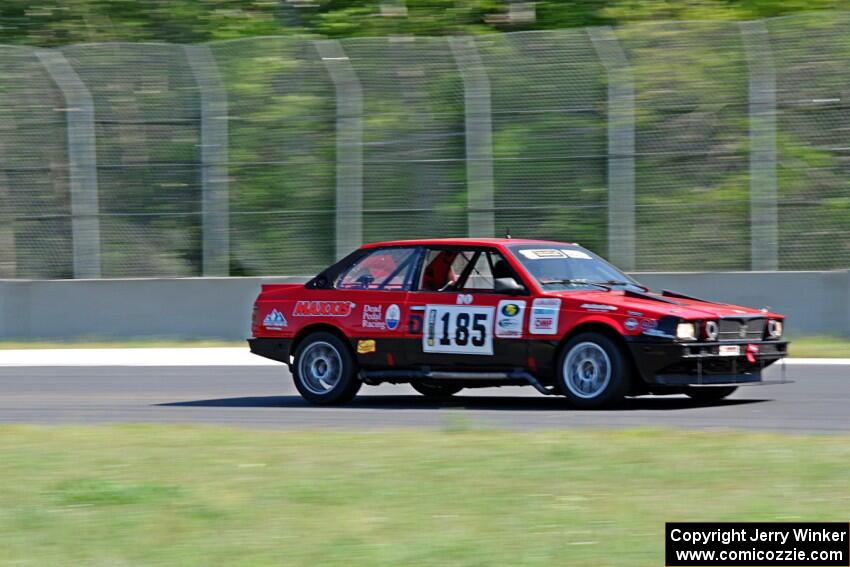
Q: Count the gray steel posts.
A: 6